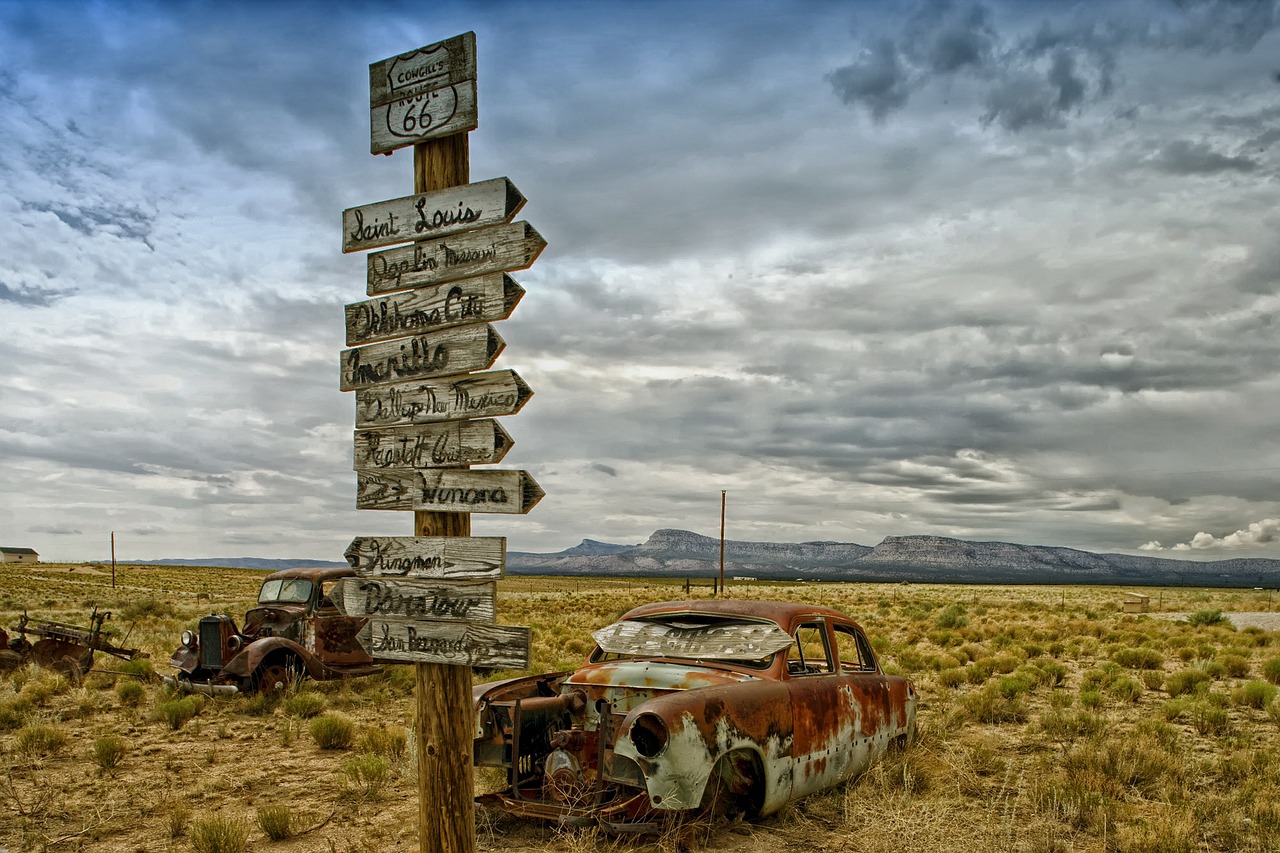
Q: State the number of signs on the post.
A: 11